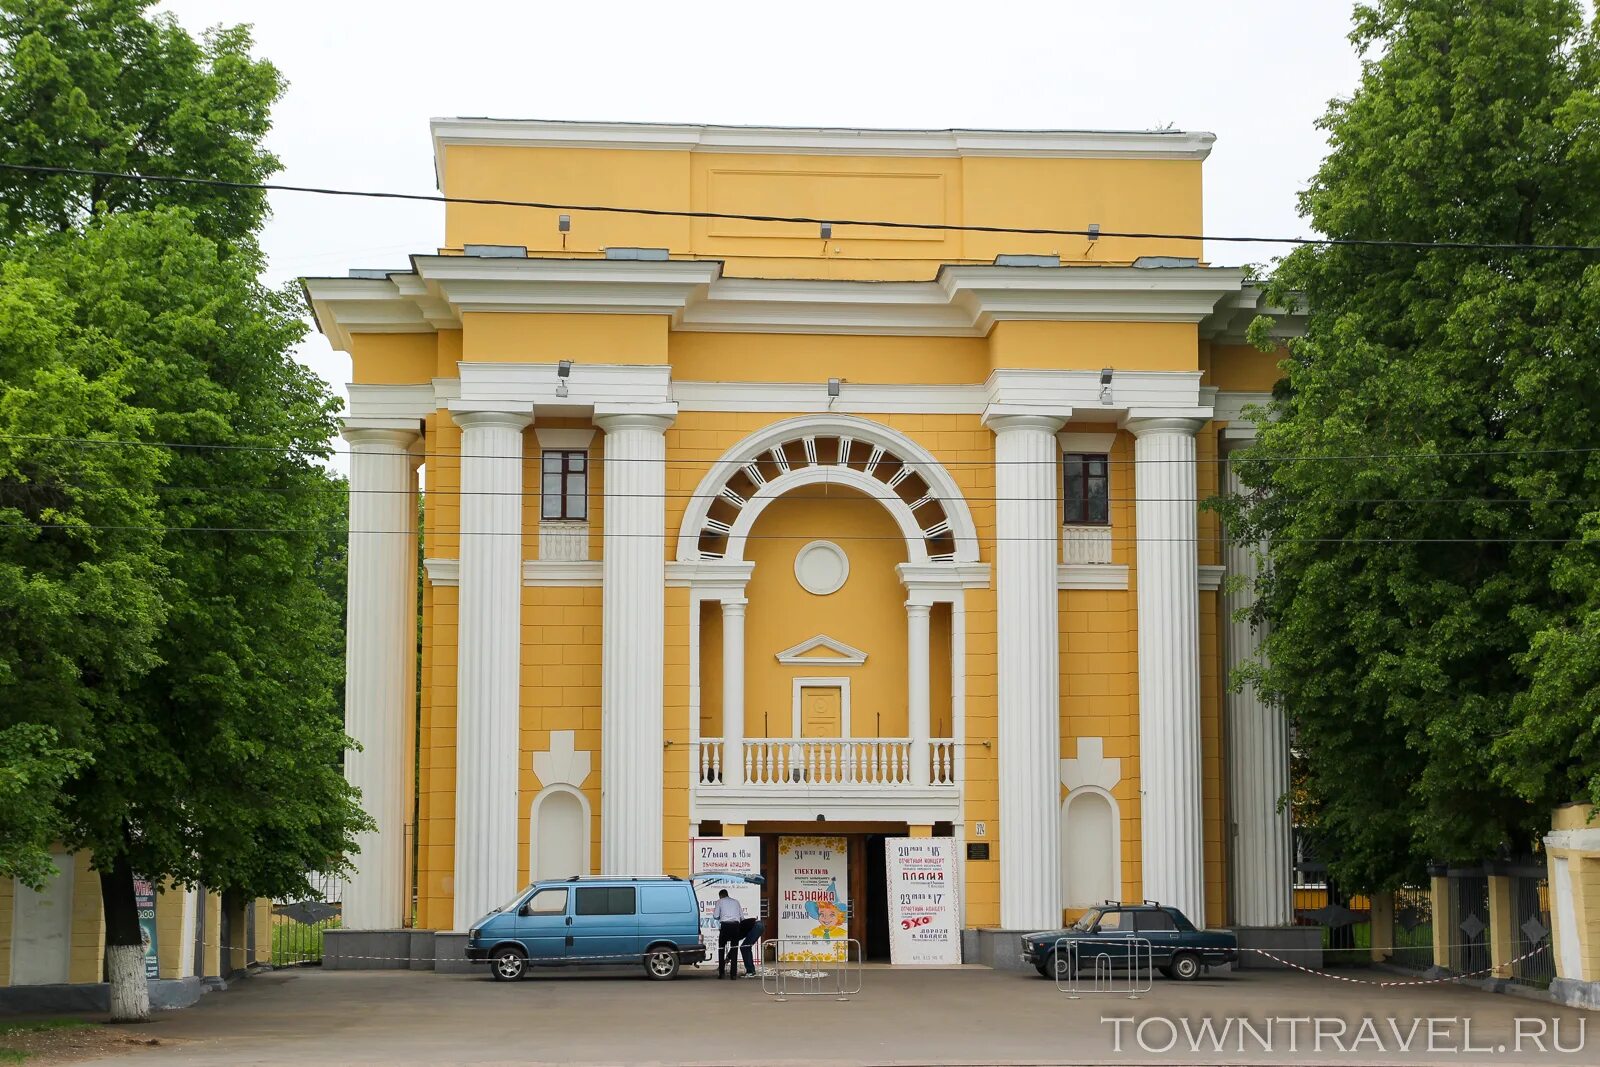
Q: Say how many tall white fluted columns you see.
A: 6